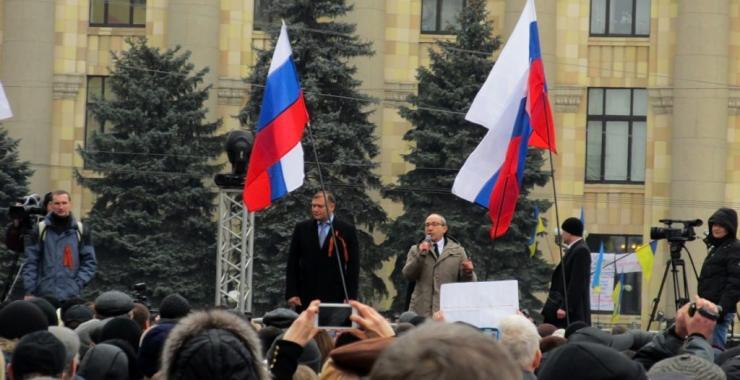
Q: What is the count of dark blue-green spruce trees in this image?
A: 4